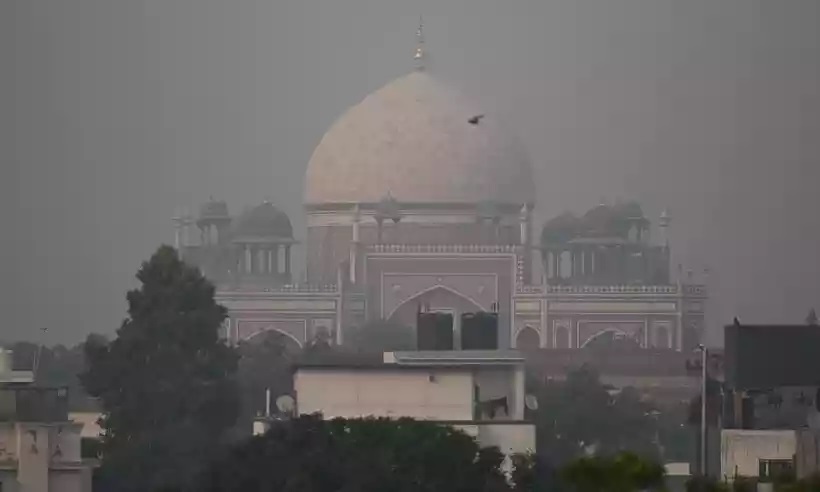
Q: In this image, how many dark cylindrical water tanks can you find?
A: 2